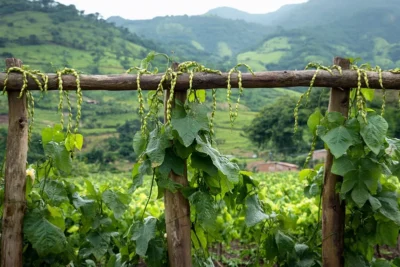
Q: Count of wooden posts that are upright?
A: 3